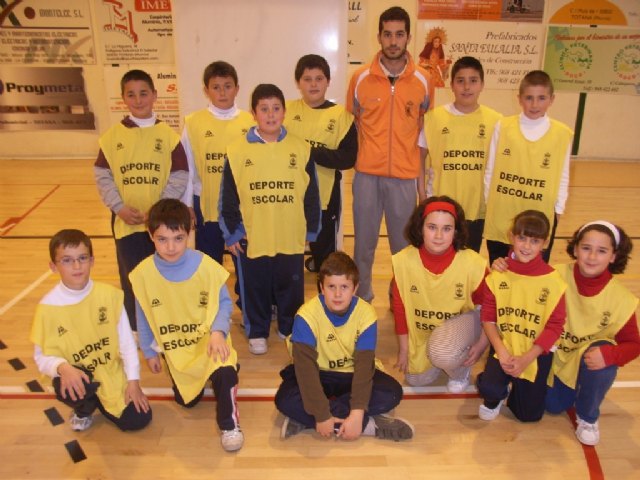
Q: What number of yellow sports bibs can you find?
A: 12